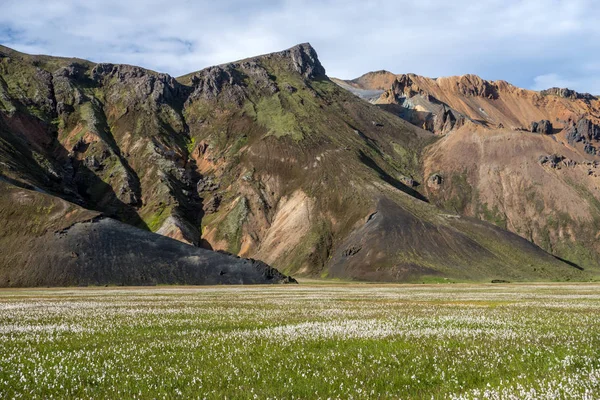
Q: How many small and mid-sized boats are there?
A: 0